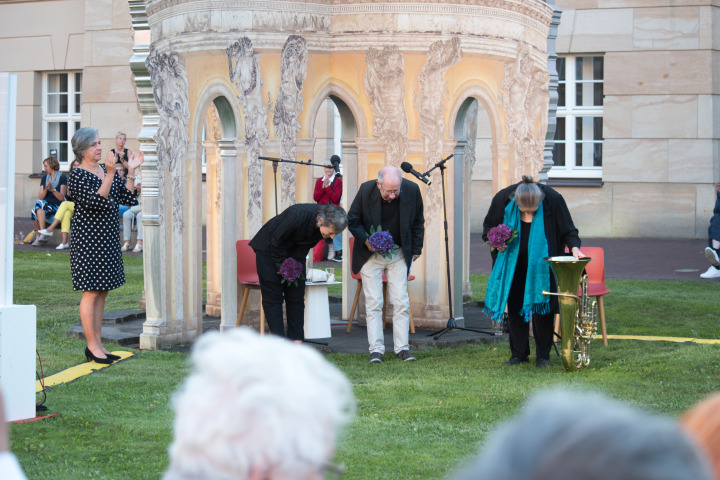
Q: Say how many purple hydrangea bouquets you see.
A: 3